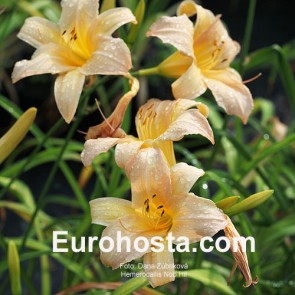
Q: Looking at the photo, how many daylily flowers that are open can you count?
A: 4